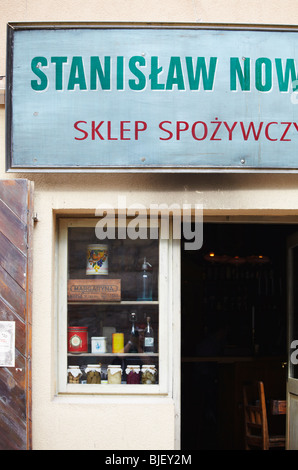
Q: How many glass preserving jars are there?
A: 5